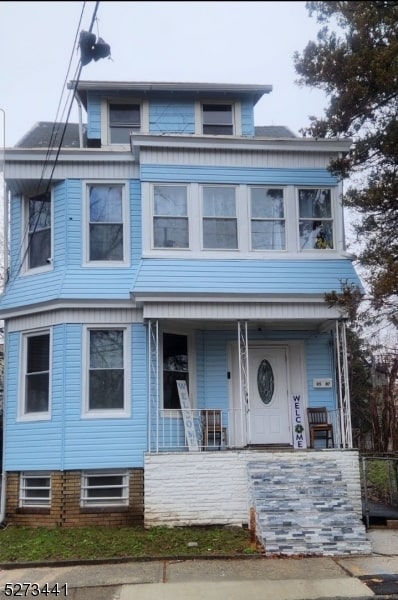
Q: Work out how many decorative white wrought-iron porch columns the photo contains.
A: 3